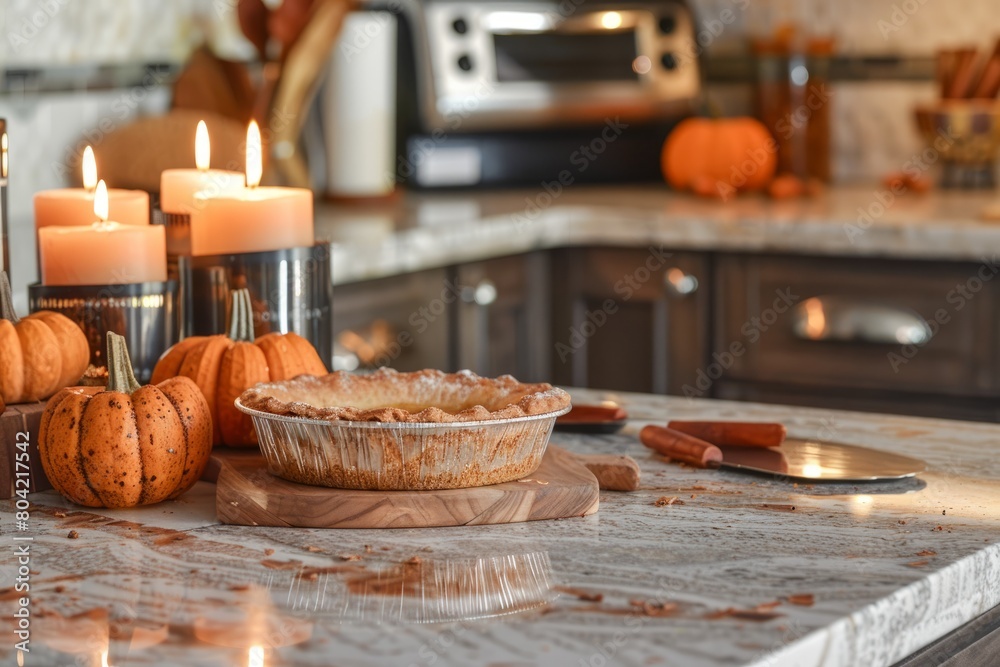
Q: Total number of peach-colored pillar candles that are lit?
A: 4